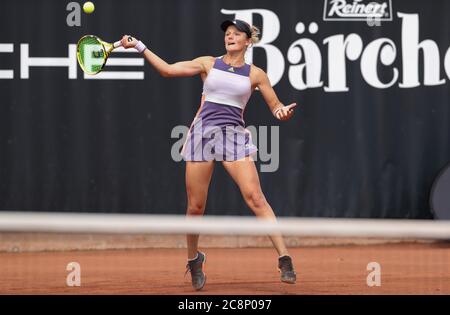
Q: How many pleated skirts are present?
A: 1